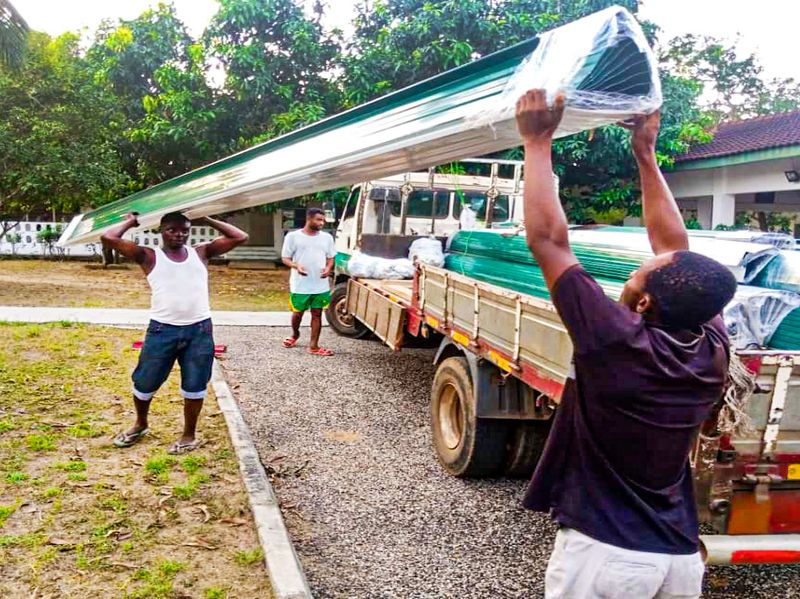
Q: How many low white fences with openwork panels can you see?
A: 1